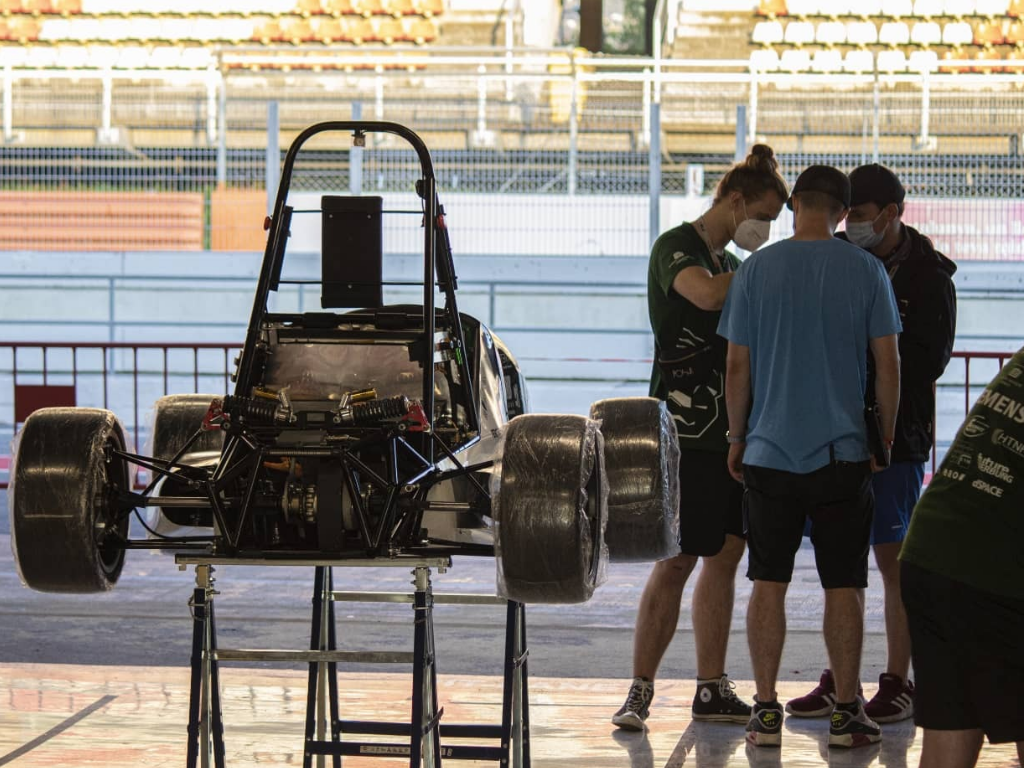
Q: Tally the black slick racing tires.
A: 4